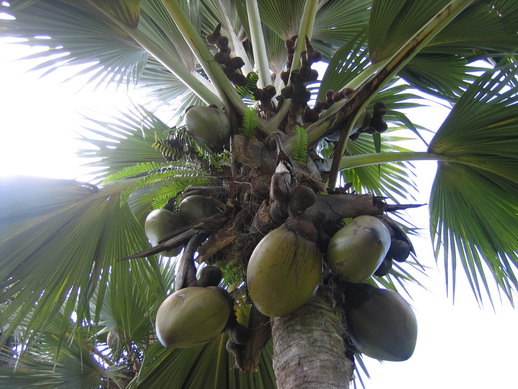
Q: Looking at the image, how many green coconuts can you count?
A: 7